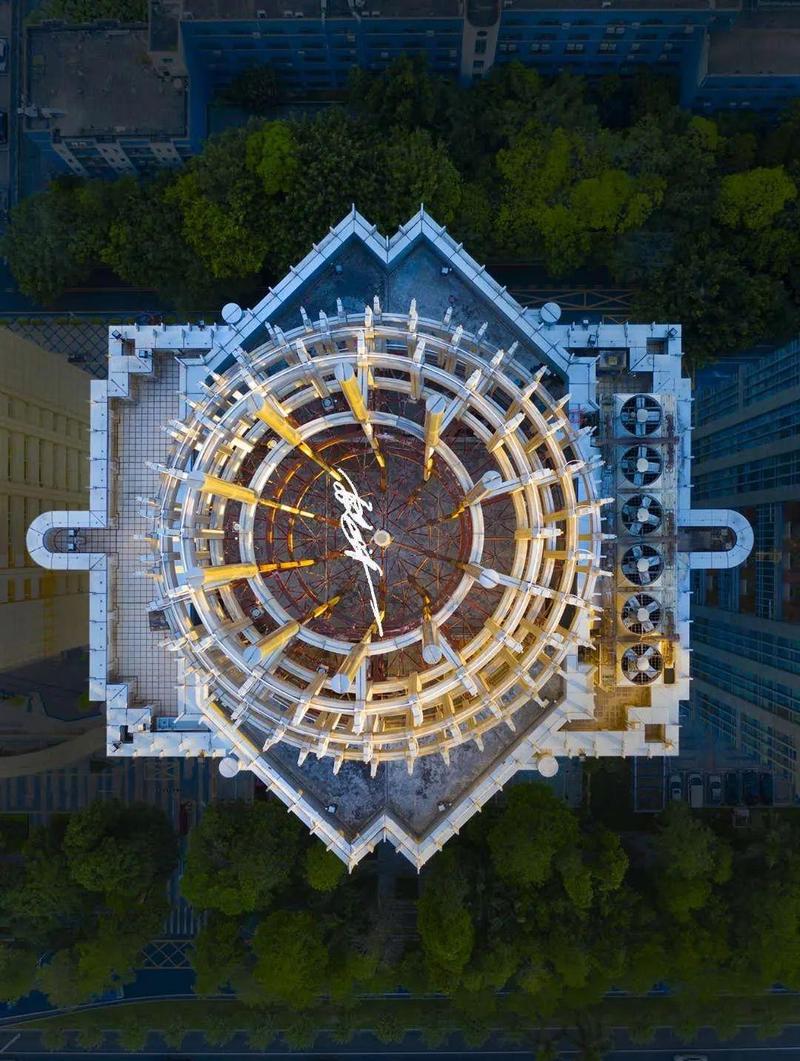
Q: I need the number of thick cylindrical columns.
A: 10